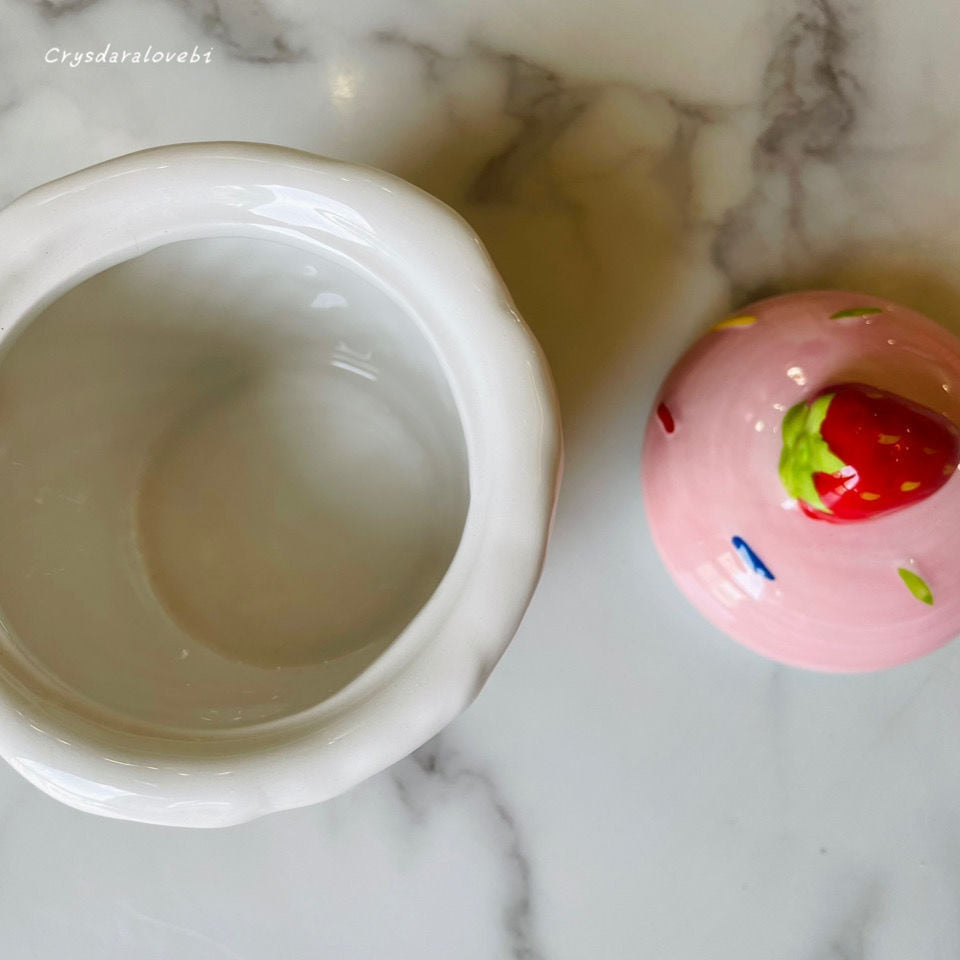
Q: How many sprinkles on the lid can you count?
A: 5